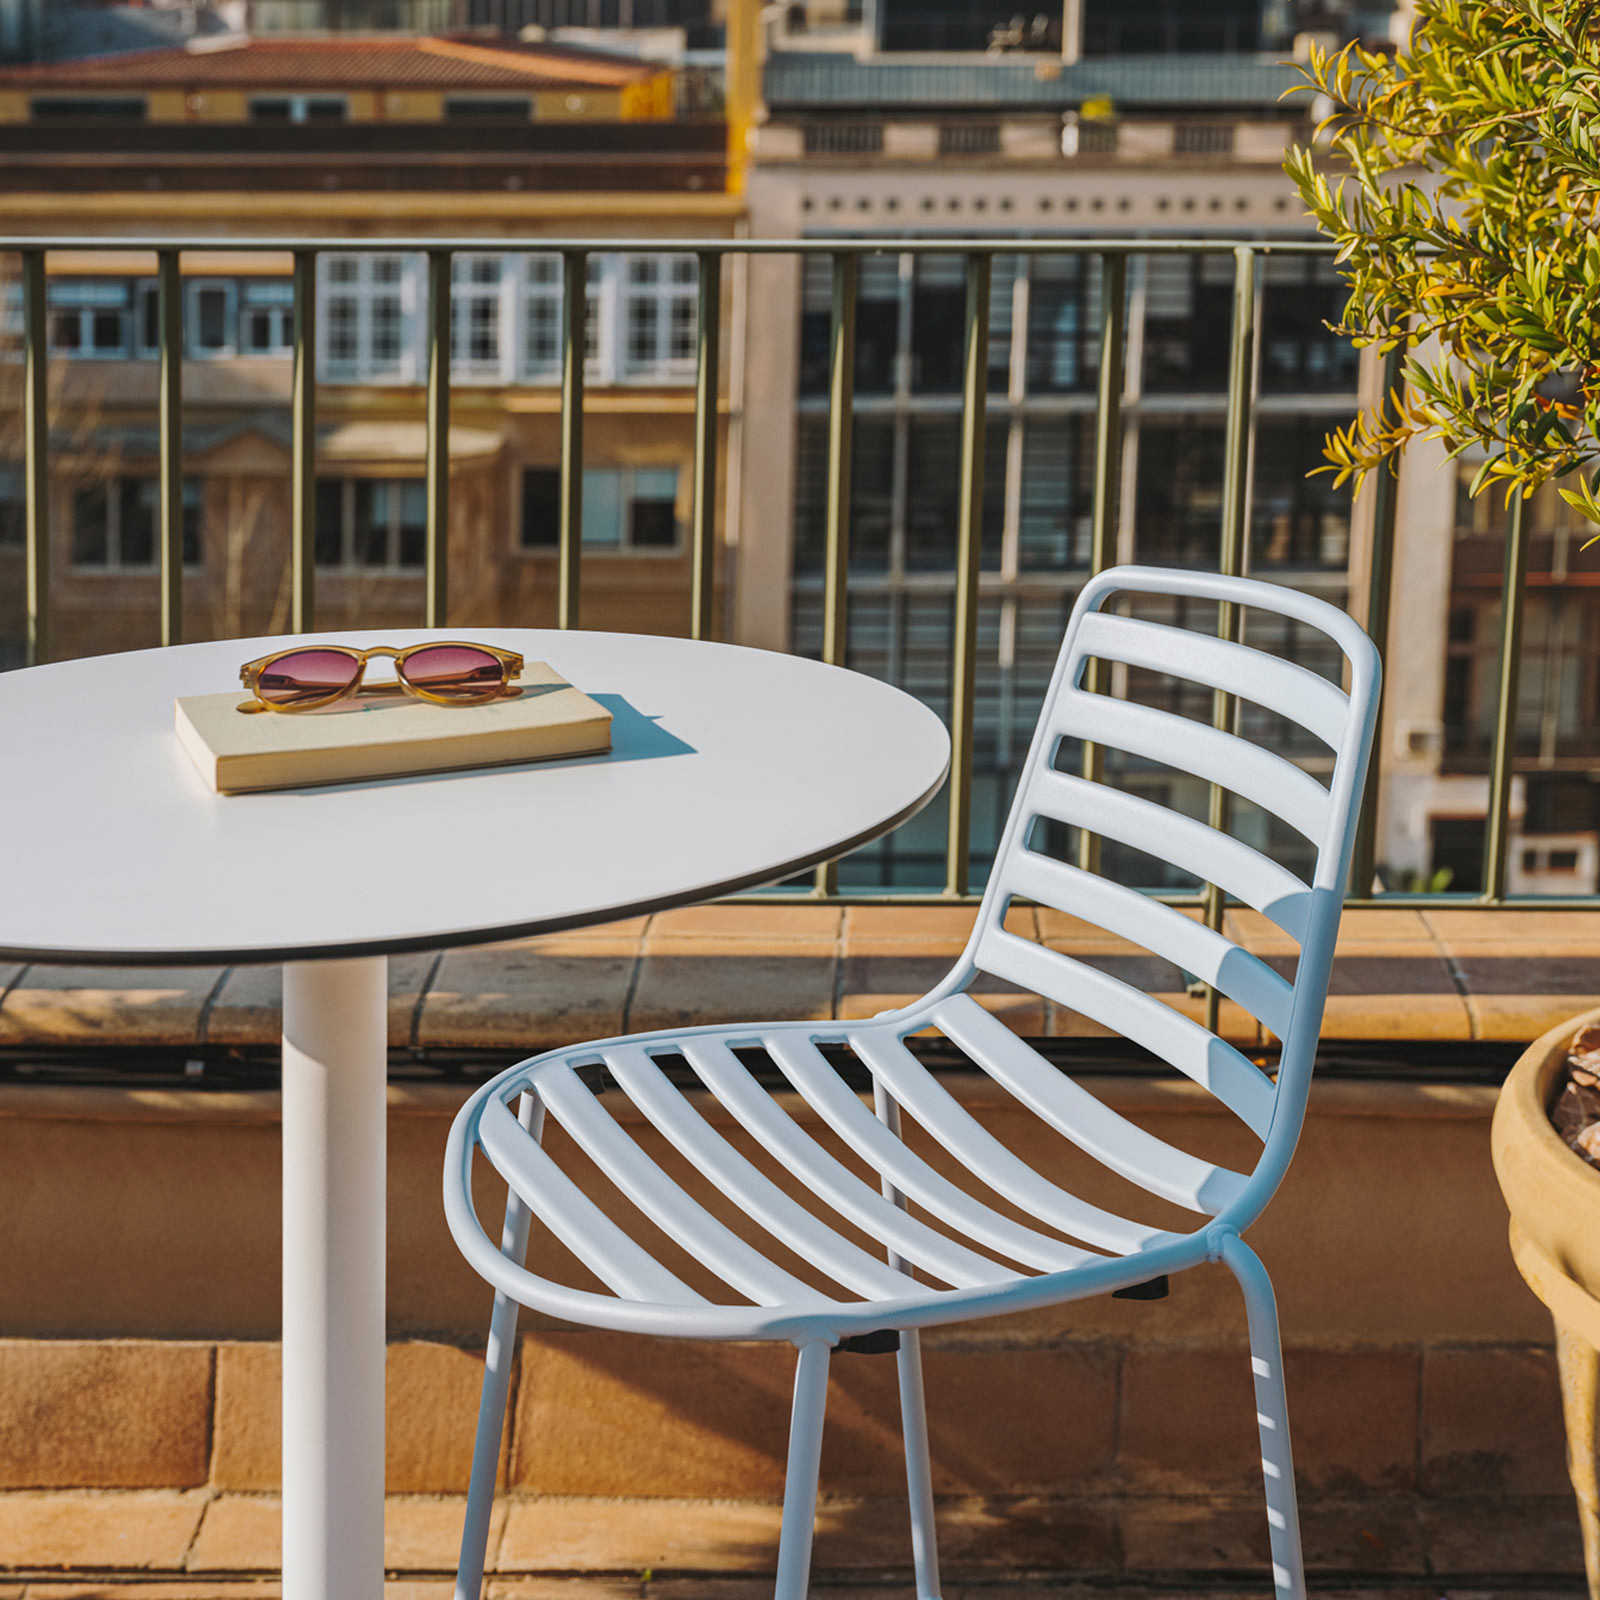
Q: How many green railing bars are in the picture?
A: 12